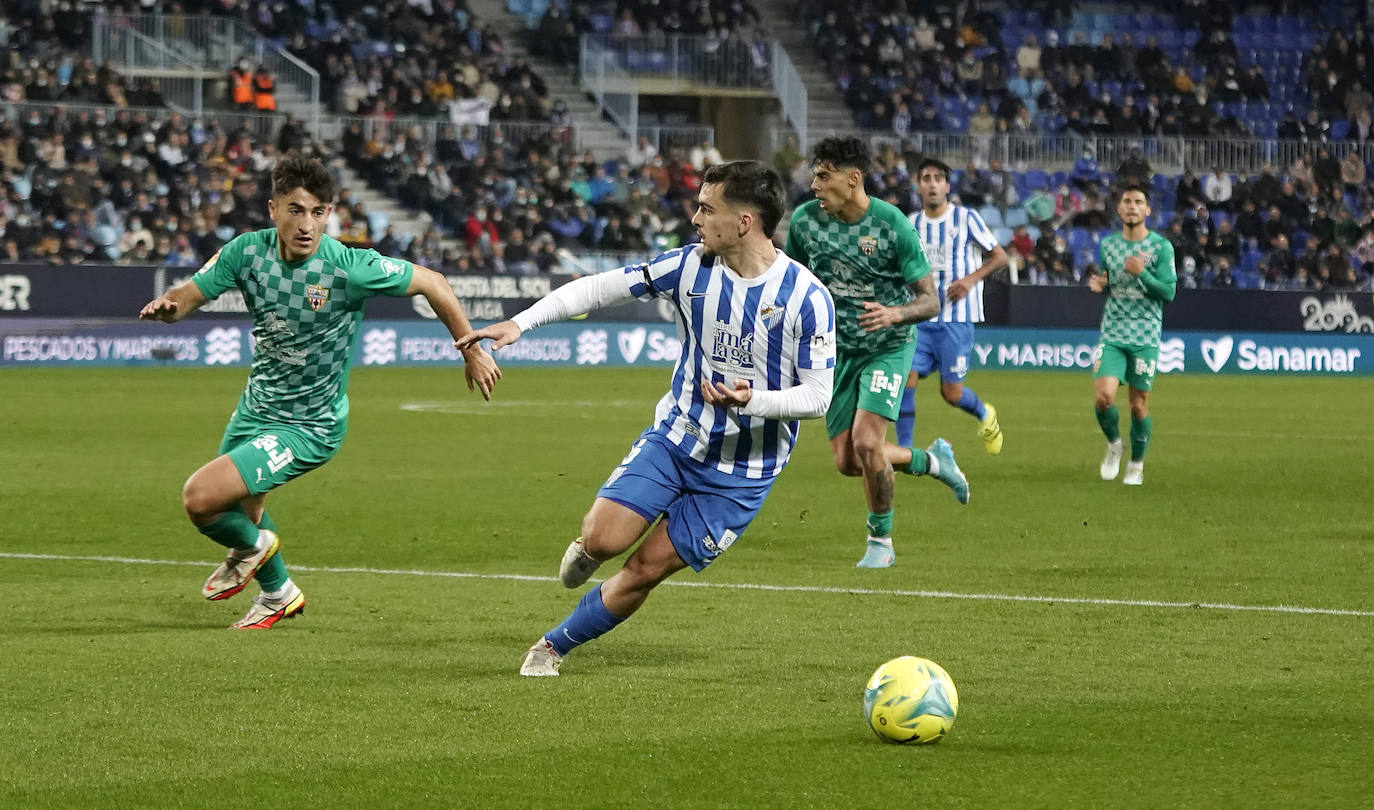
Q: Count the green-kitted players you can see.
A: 3